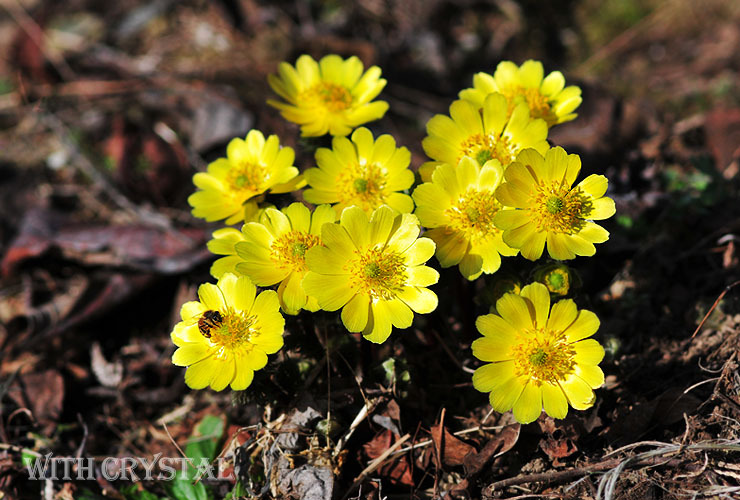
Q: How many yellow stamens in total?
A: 11